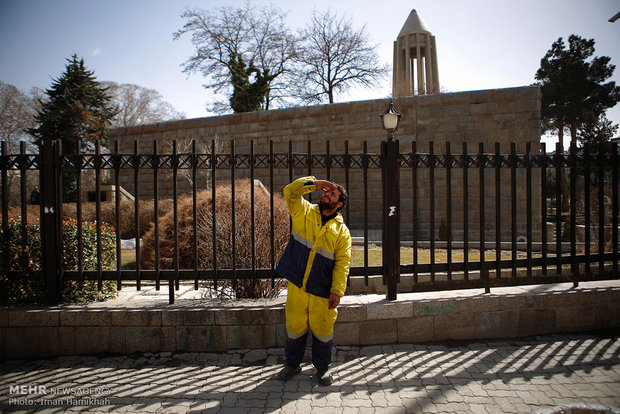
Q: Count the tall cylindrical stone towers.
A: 1